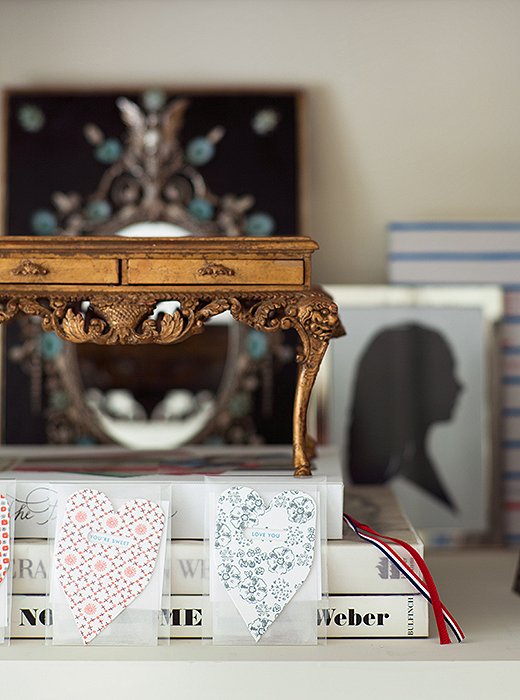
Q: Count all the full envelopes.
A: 2